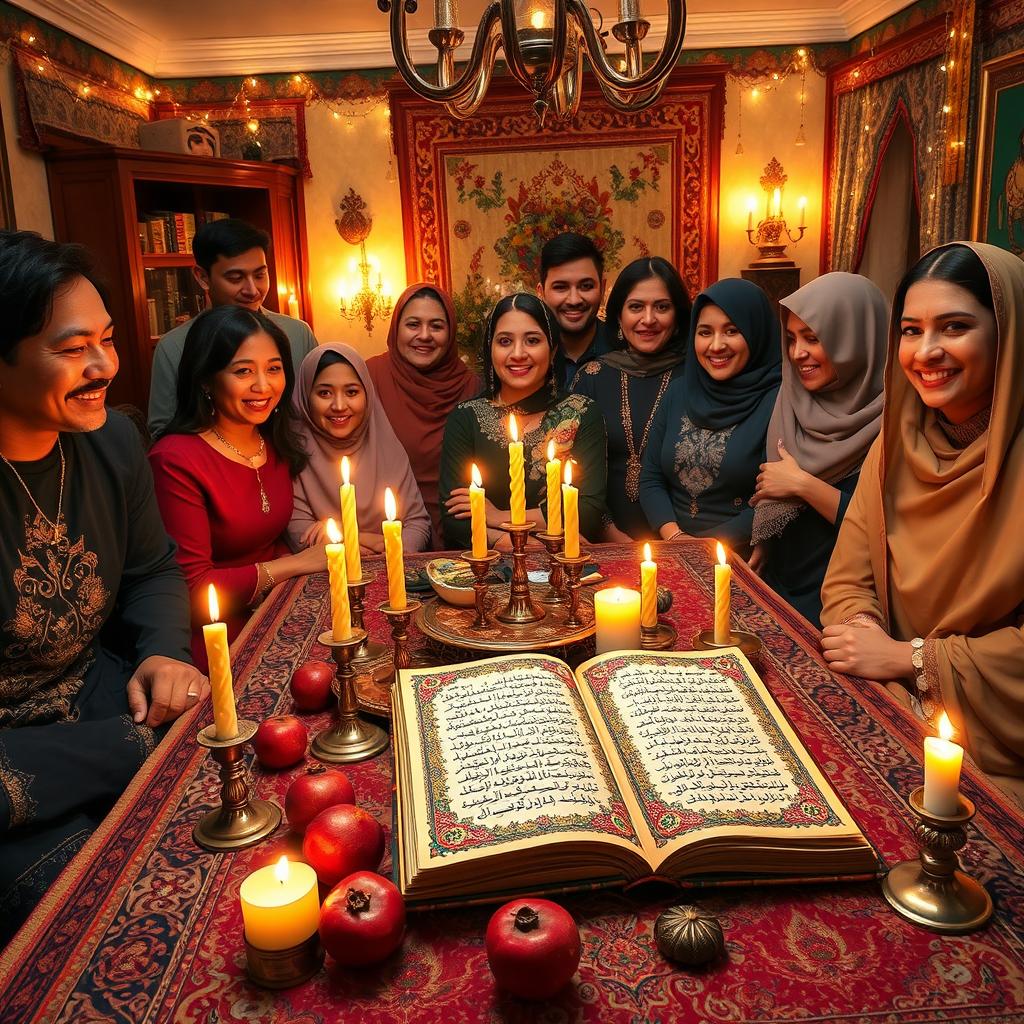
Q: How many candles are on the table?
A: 13